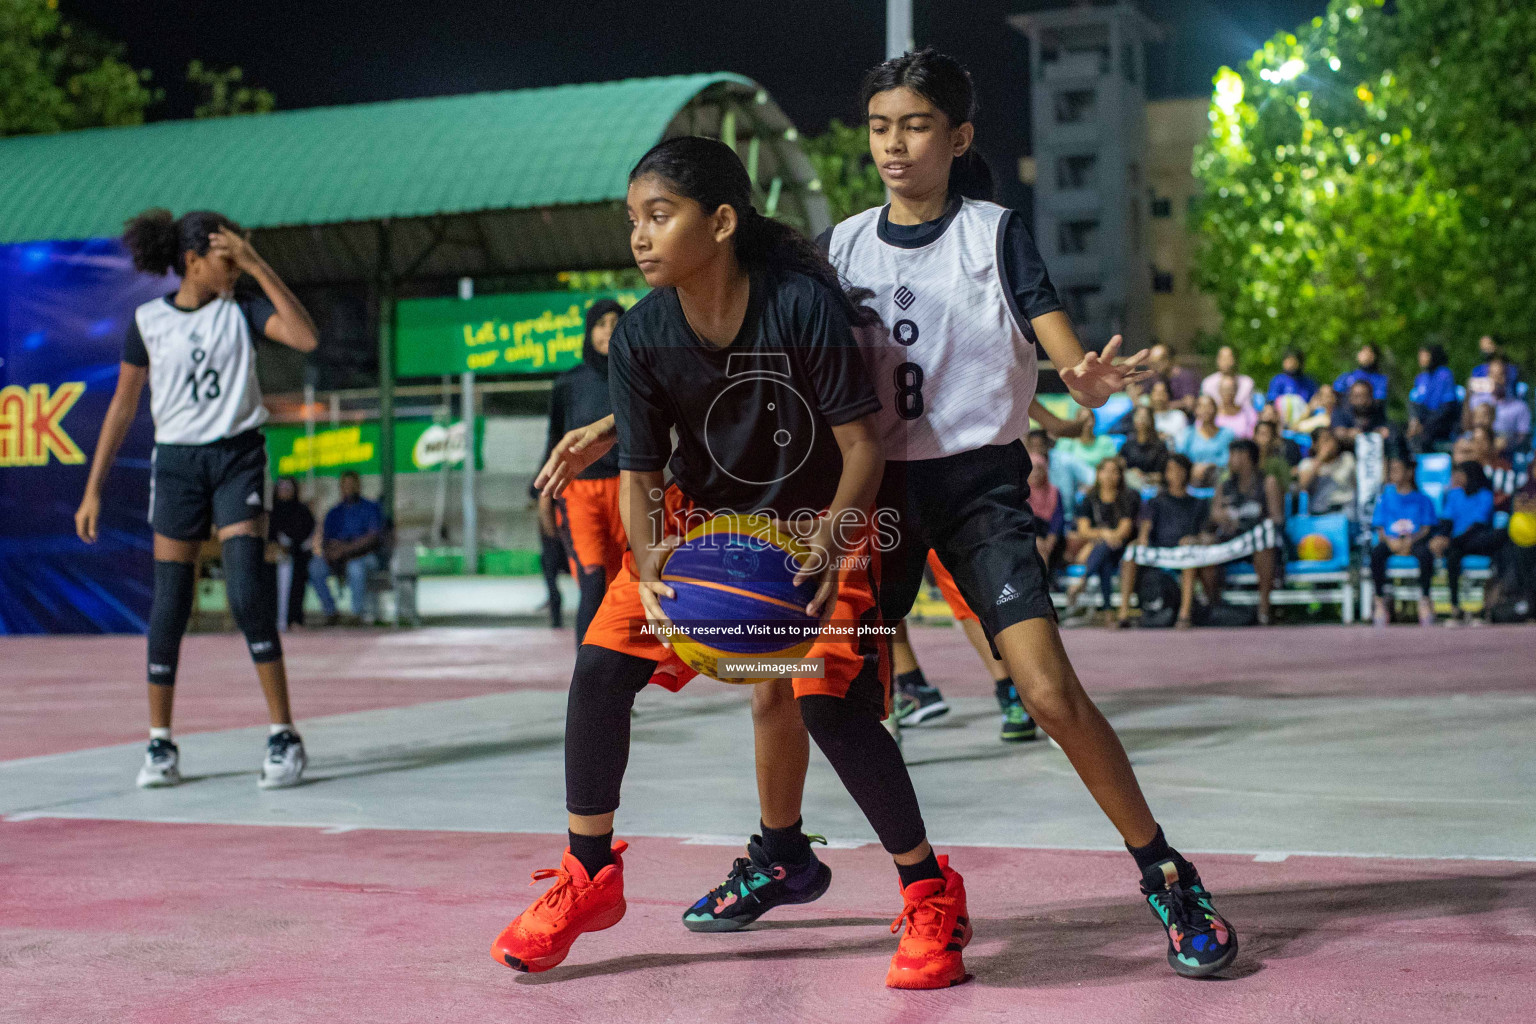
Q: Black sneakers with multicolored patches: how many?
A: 2